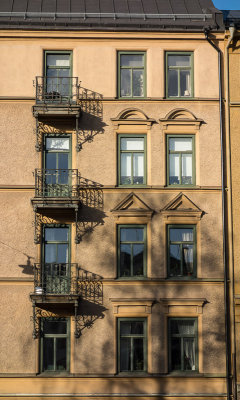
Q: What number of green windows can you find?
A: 12